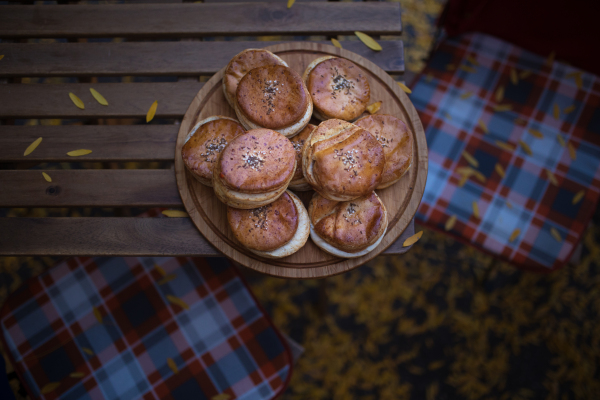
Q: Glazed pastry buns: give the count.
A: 10